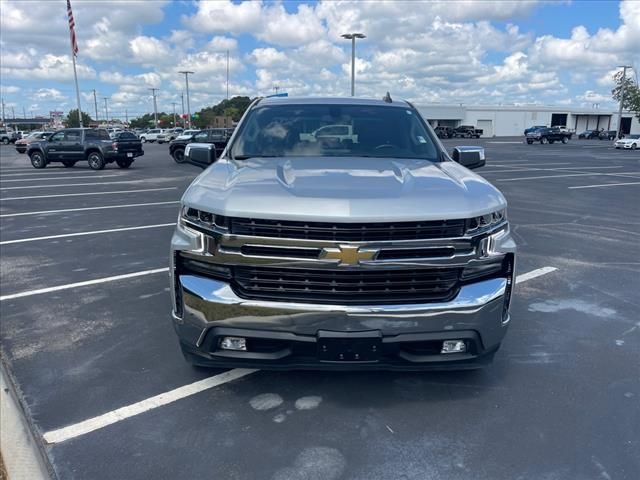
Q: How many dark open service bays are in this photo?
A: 2